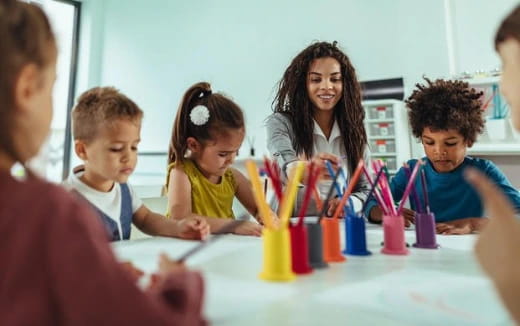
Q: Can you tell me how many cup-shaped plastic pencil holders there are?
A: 7